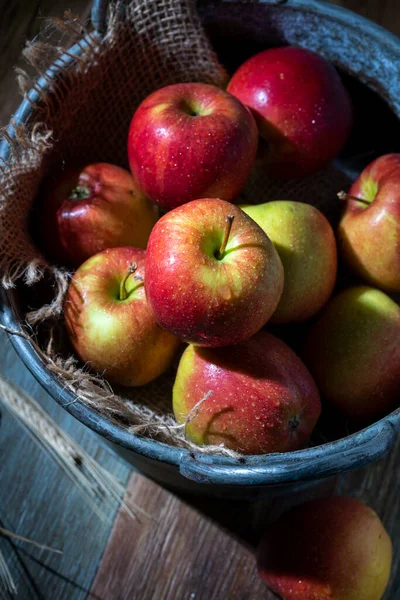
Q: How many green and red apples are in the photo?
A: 10